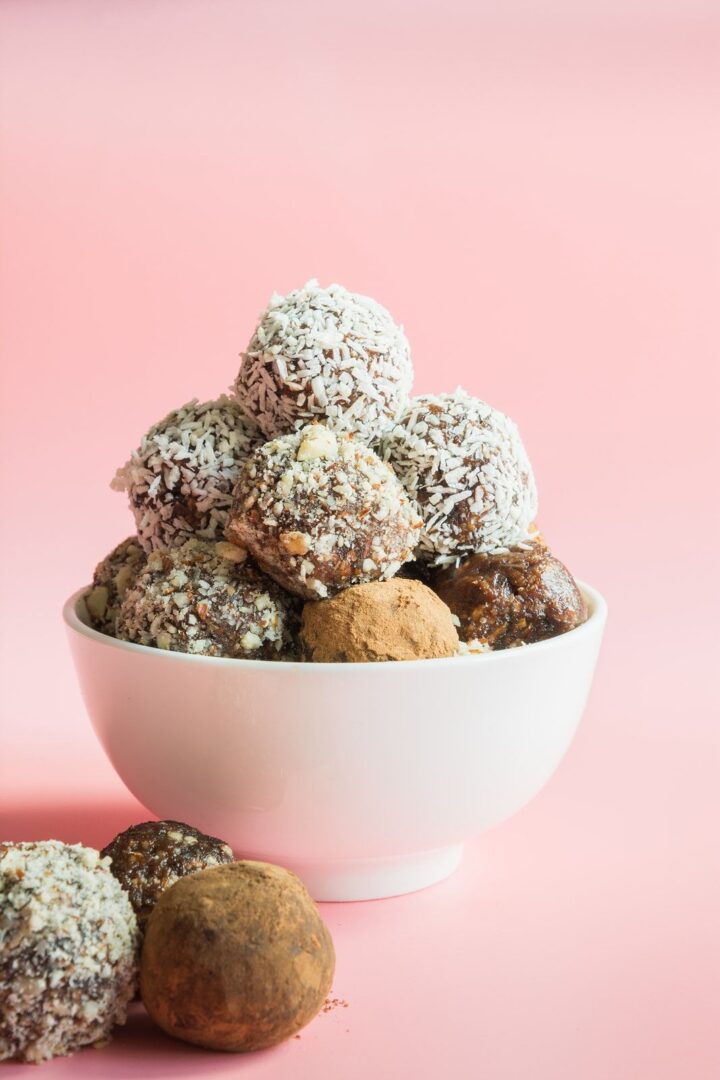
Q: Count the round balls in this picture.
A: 11